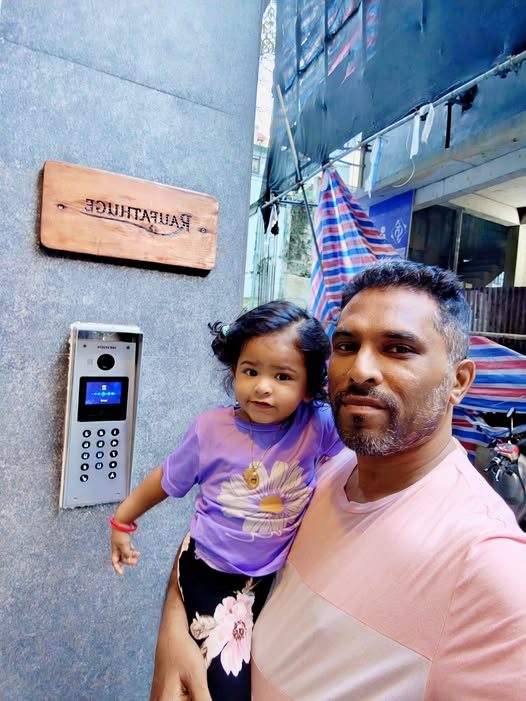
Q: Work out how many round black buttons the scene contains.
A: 14